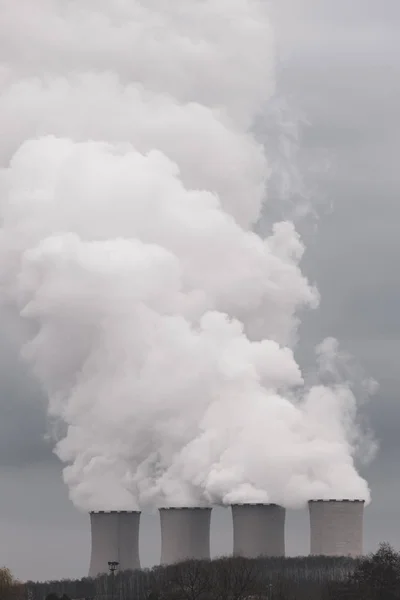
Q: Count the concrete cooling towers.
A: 4